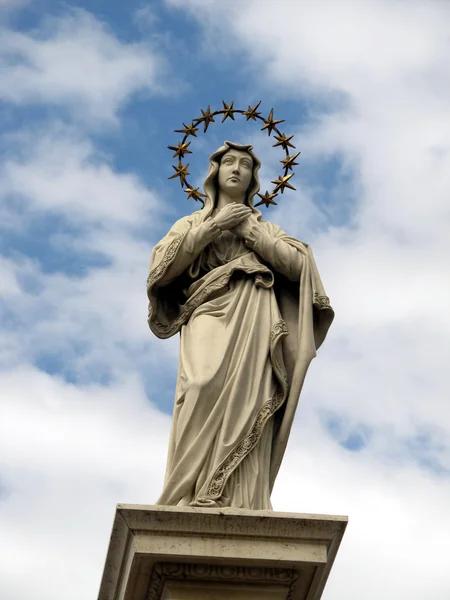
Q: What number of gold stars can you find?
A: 12